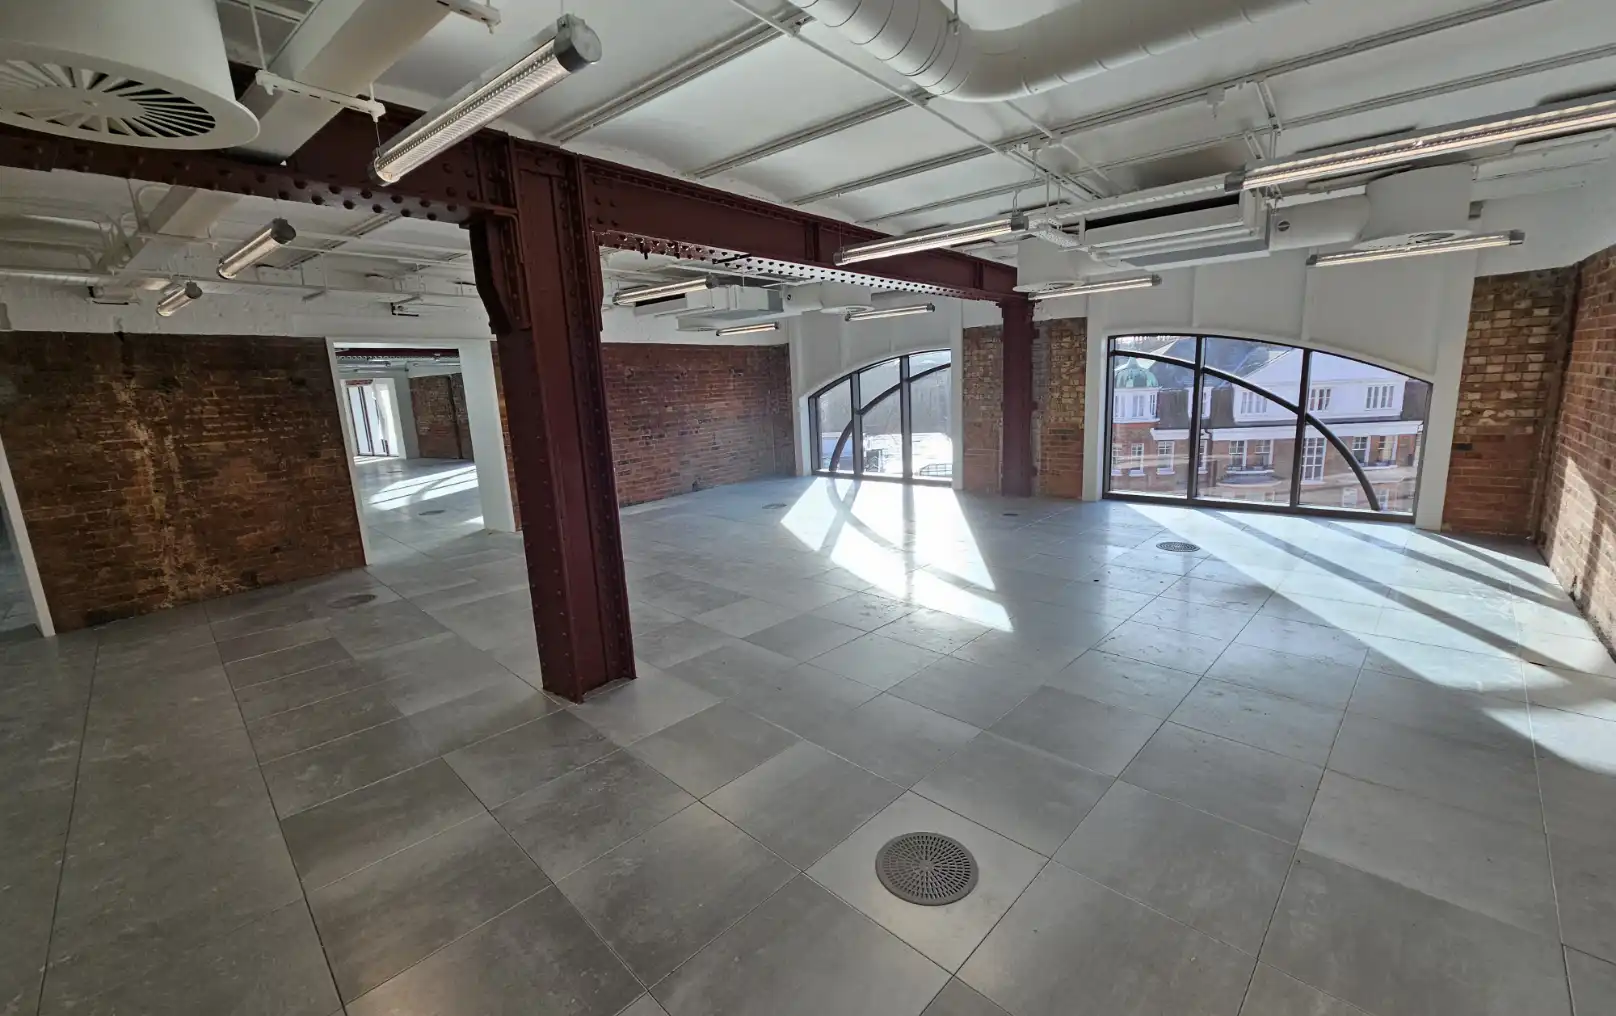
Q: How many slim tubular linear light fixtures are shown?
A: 10